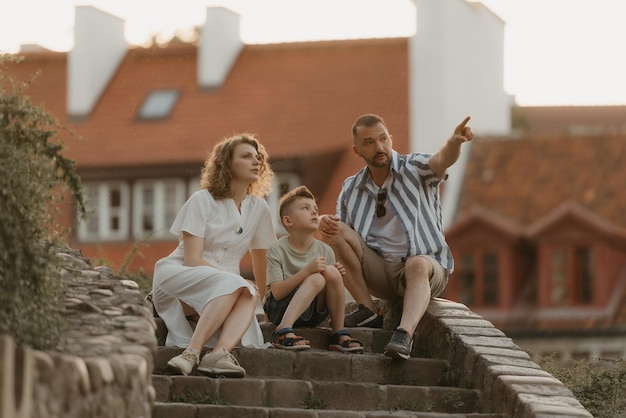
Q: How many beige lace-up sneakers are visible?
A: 2